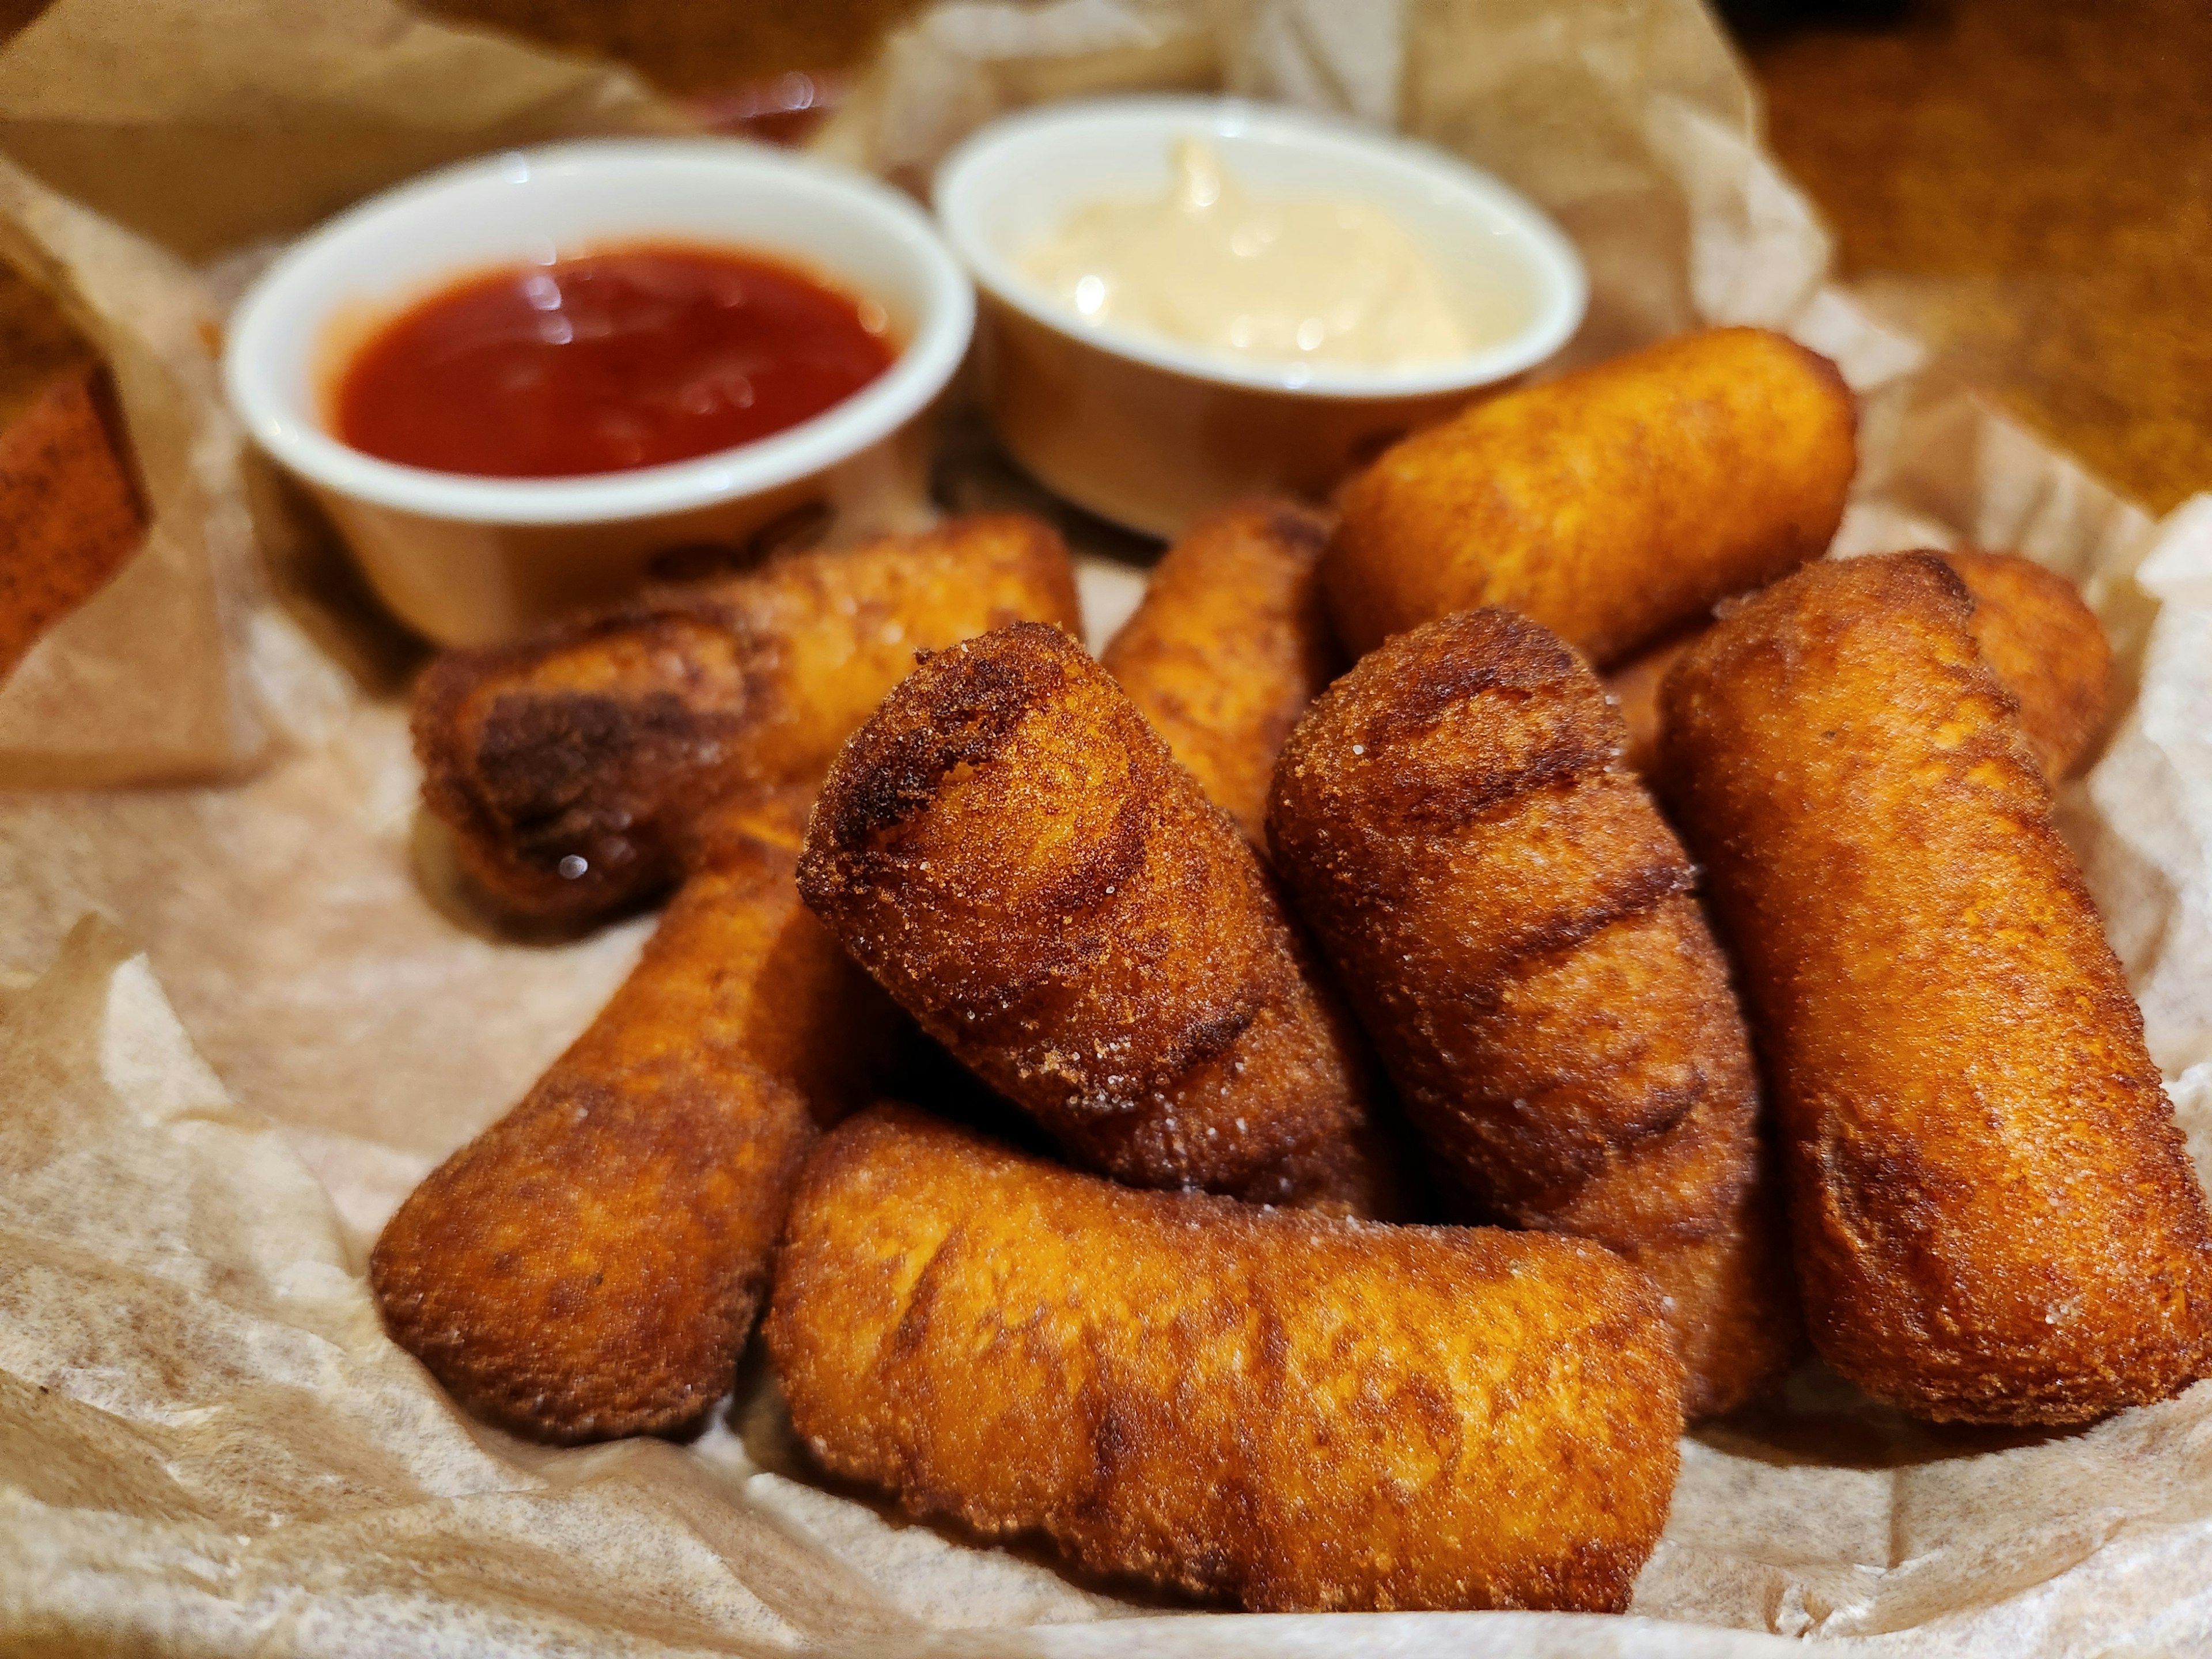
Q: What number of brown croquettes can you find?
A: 9